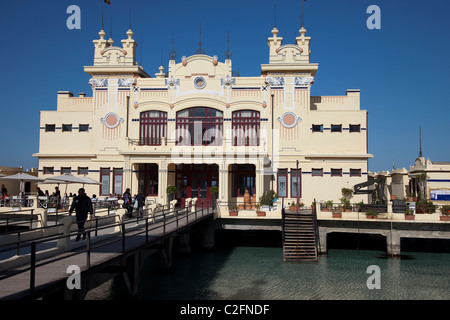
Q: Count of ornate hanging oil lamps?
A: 0